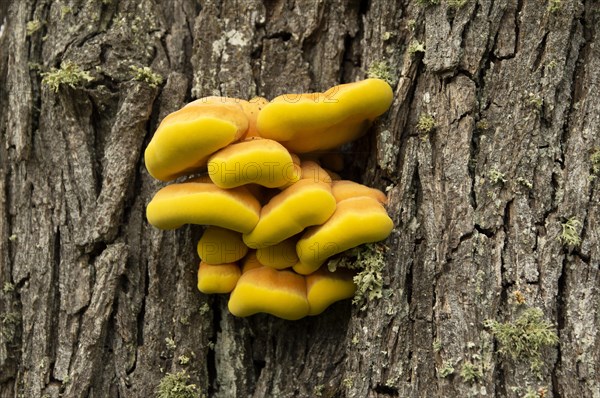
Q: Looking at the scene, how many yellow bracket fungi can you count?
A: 11